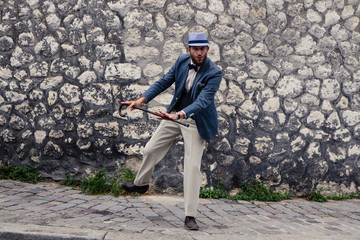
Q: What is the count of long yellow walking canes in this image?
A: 0